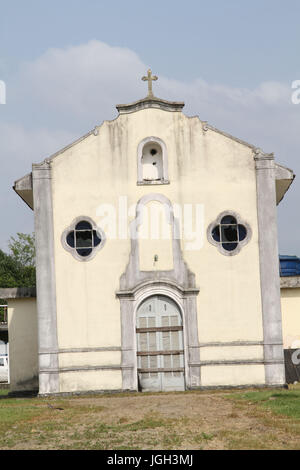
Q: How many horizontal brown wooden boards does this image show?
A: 3